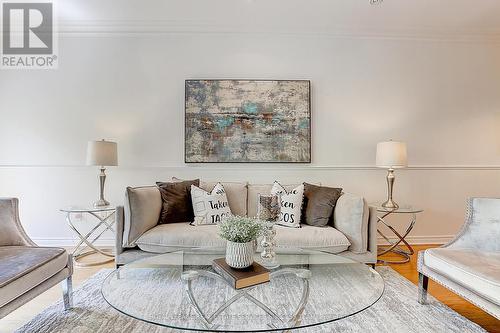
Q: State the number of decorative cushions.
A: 4